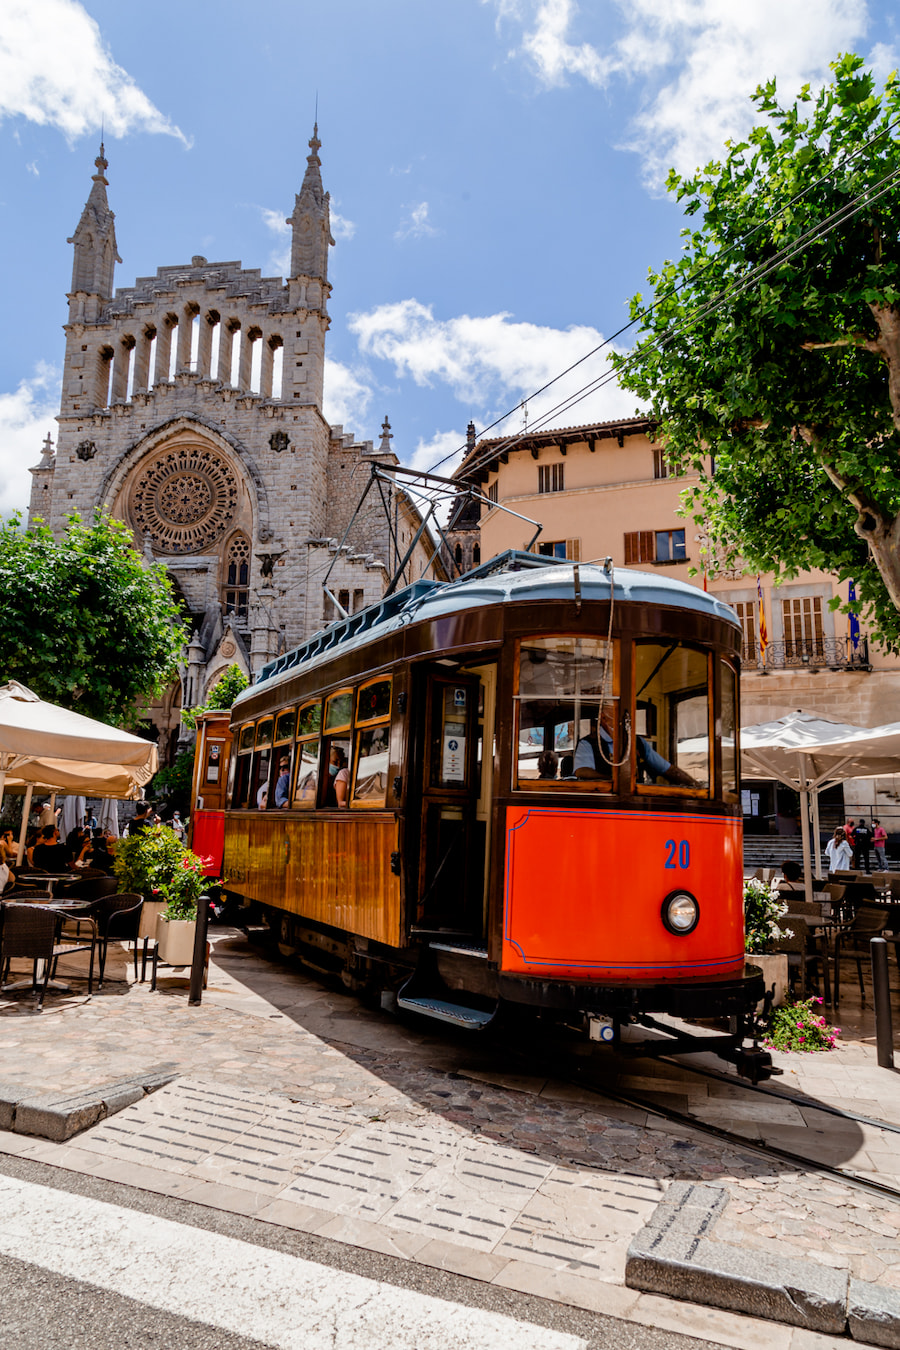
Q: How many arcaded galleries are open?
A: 9